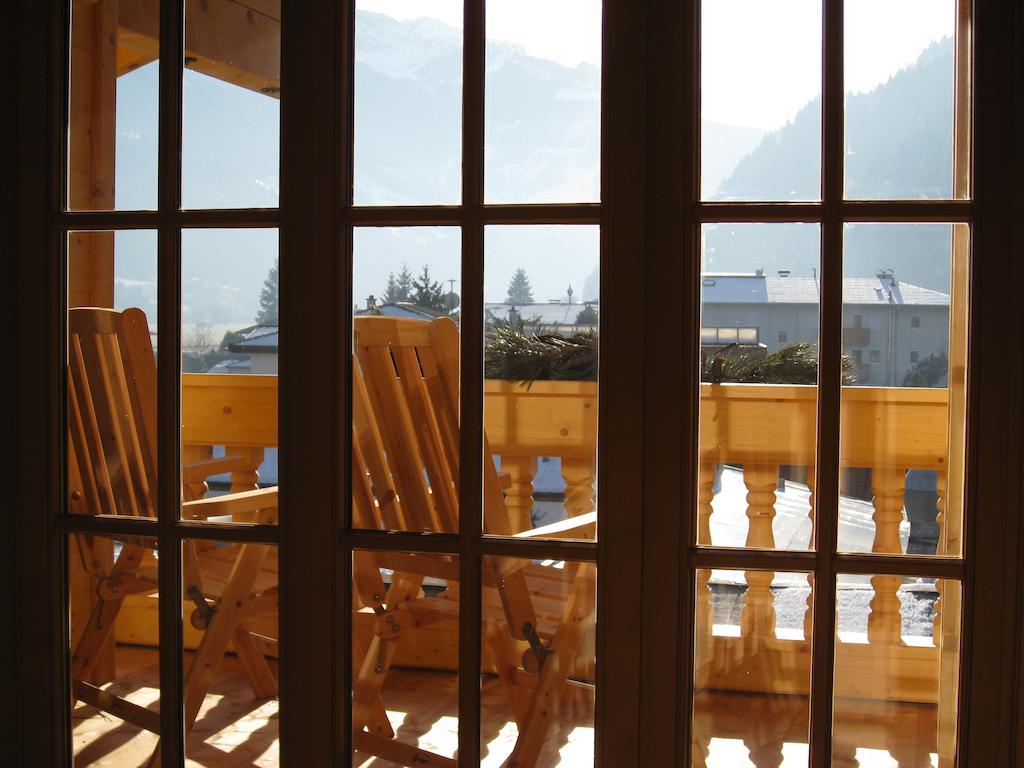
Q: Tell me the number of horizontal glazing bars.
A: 6